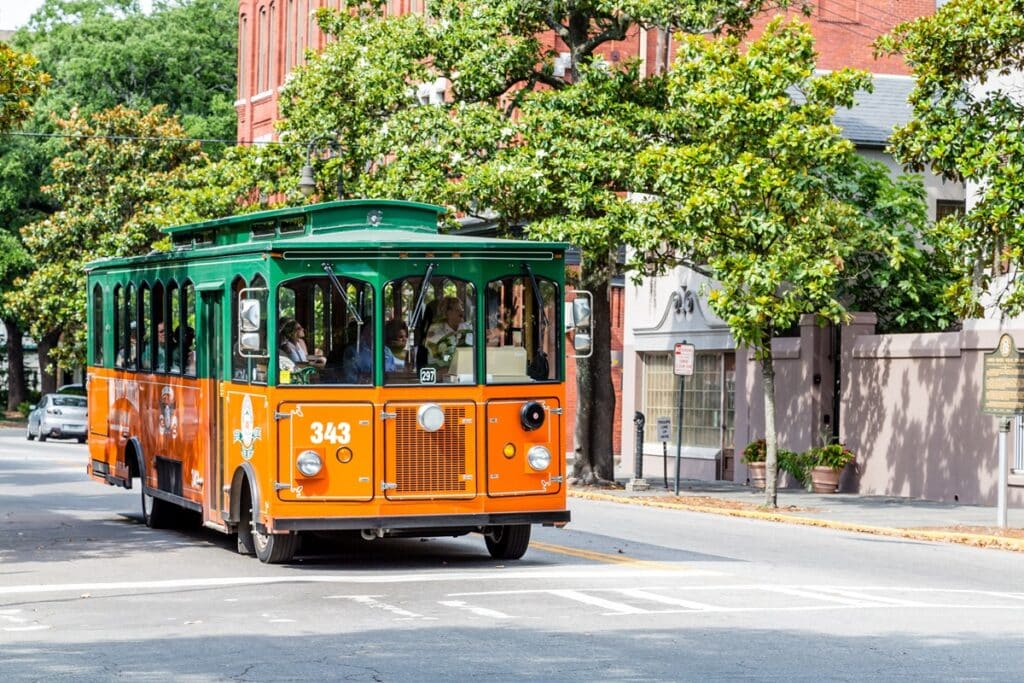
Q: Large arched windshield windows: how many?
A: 3